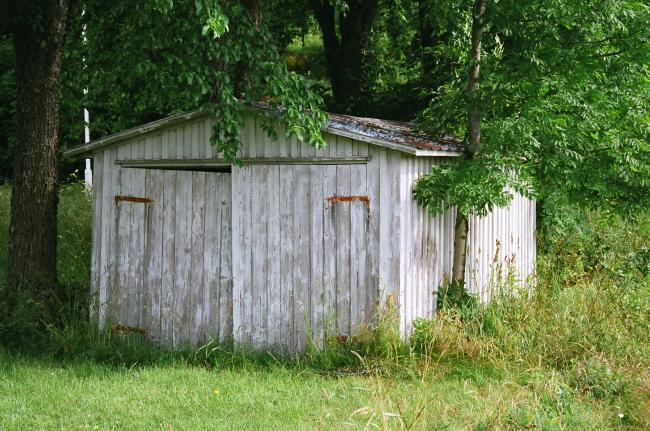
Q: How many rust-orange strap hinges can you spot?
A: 4